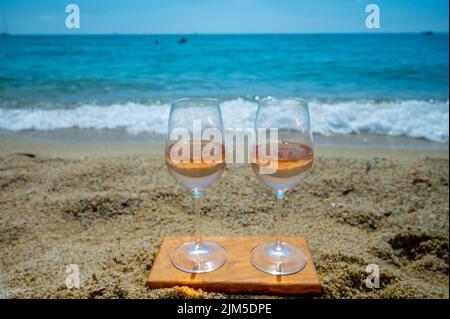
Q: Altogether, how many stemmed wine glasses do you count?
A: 2